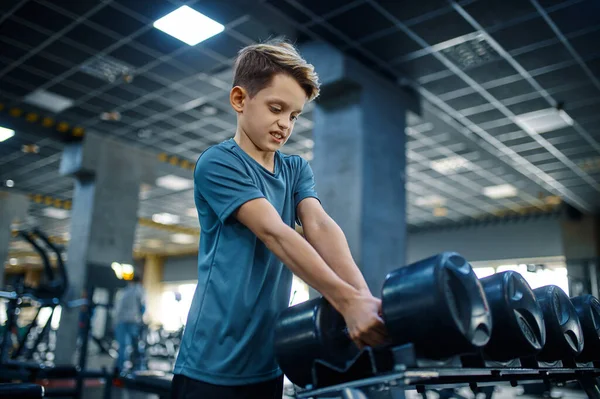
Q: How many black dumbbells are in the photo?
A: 4